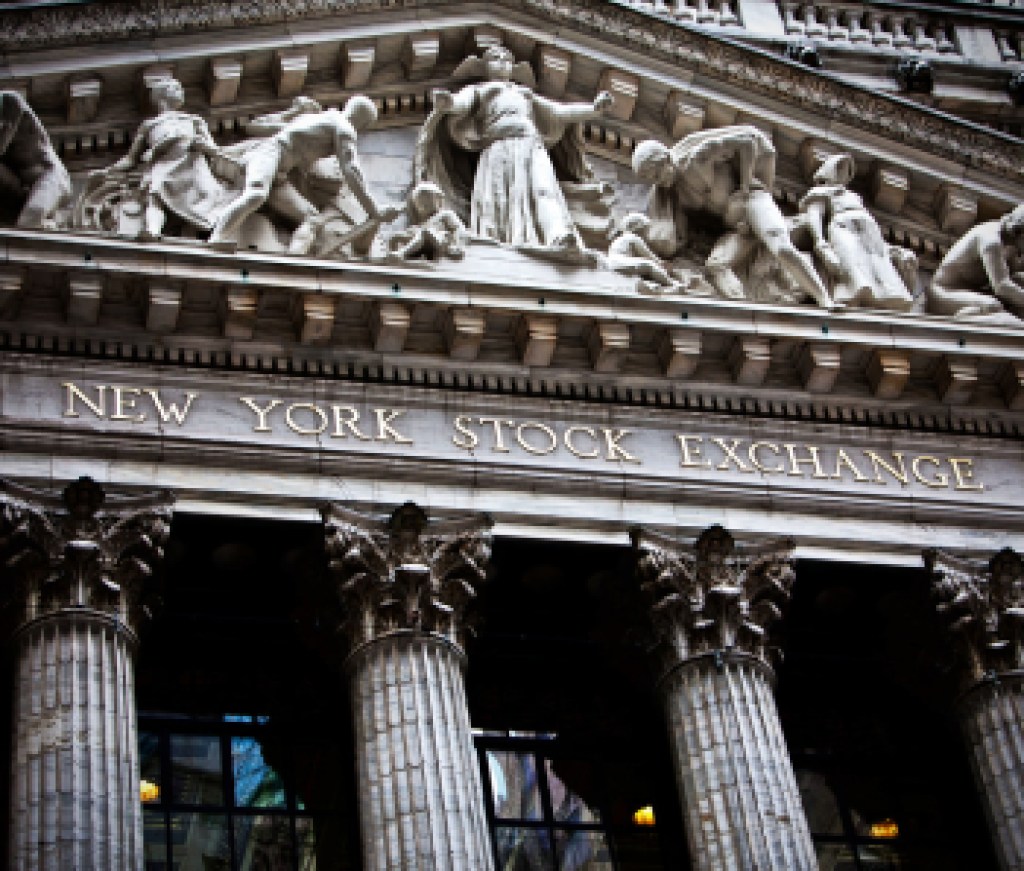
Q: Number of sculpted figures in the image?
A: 9